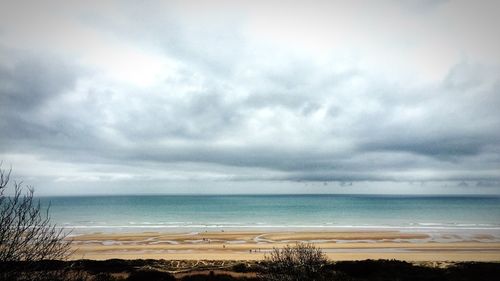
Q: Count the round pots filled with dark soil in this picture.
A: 0